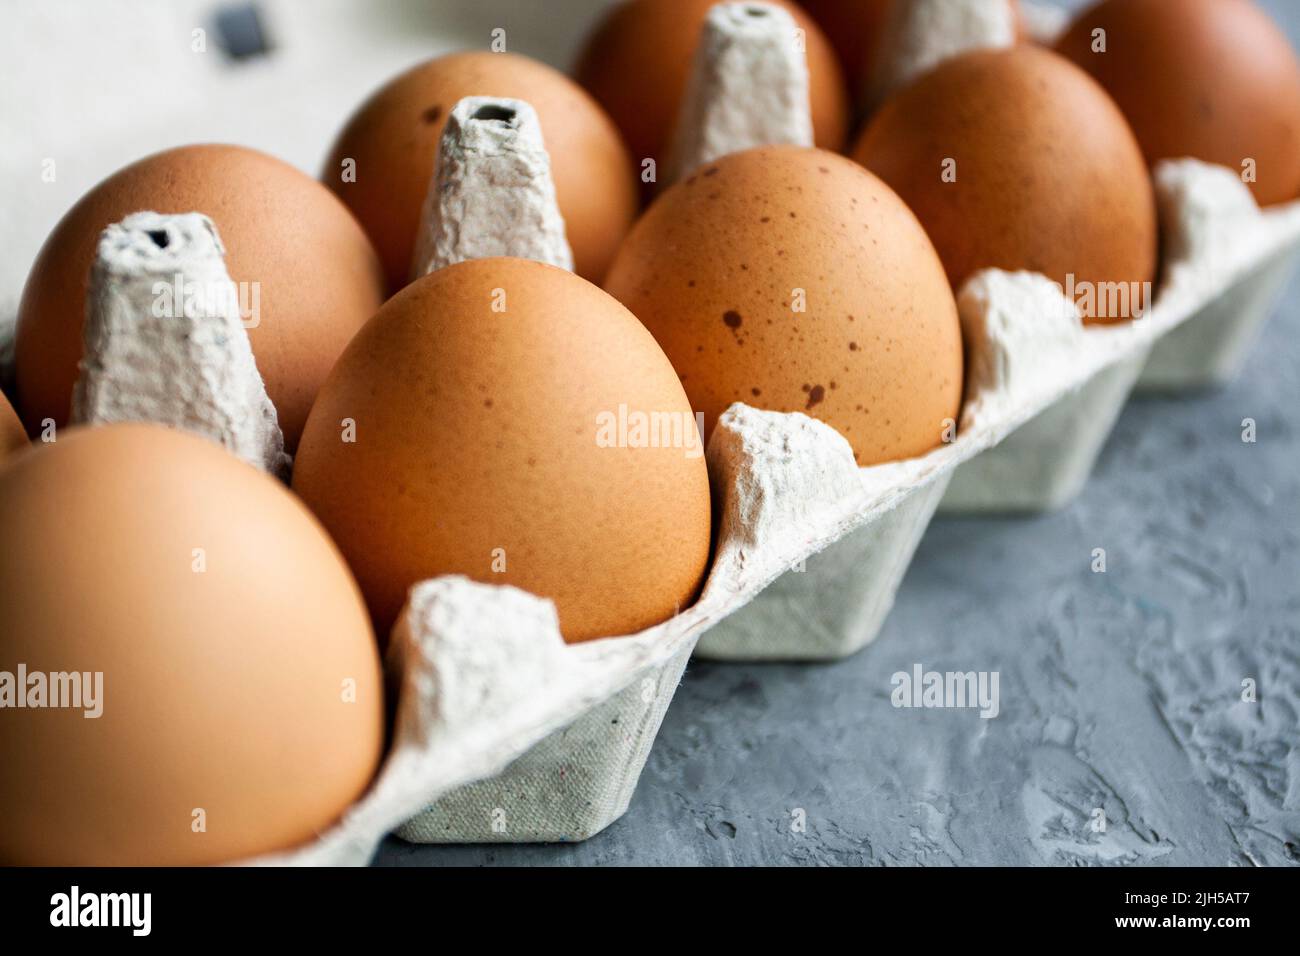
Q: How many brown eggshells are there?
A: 10